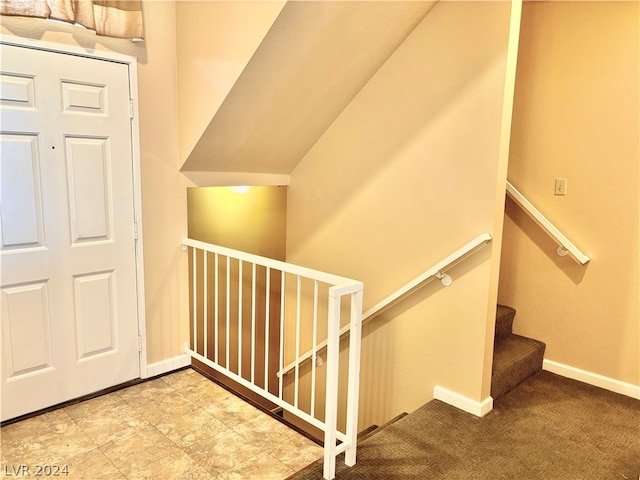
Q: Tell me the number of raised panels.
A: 6